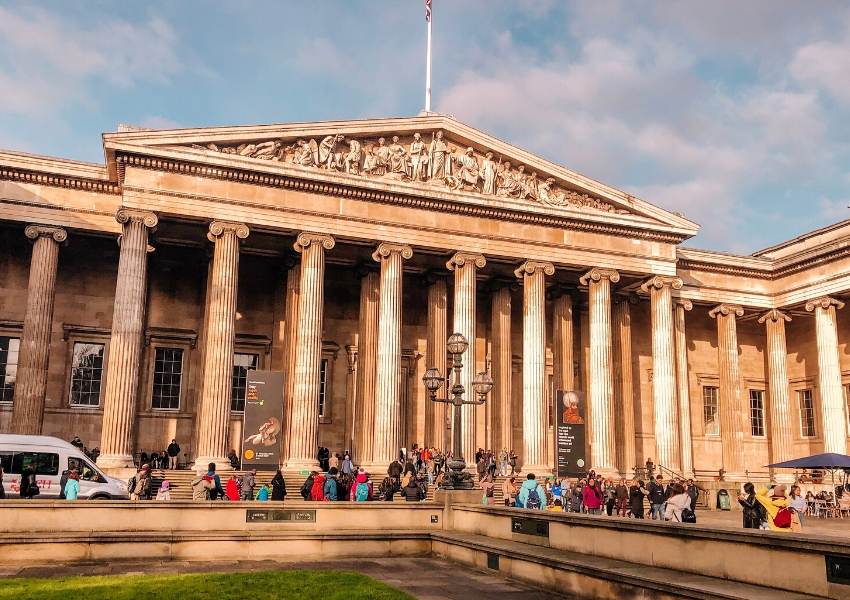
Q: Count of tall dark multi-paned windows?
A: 8